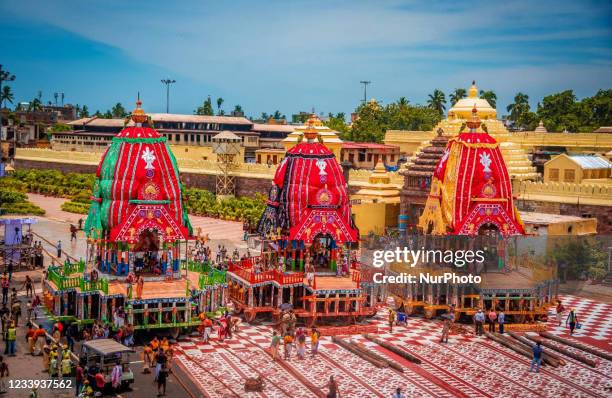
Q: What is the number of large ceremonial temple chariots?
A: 3